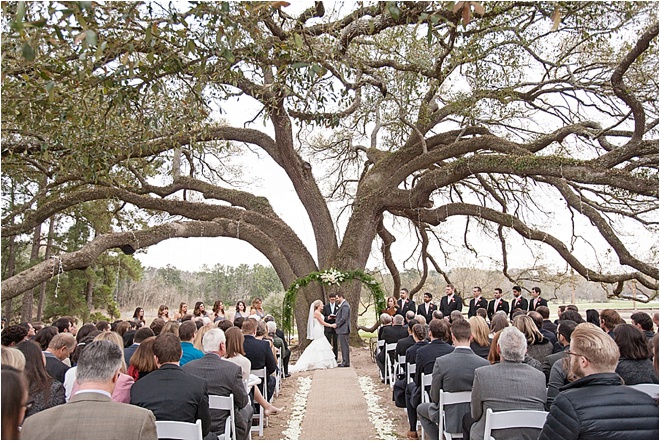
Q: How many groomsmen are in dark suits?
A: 7